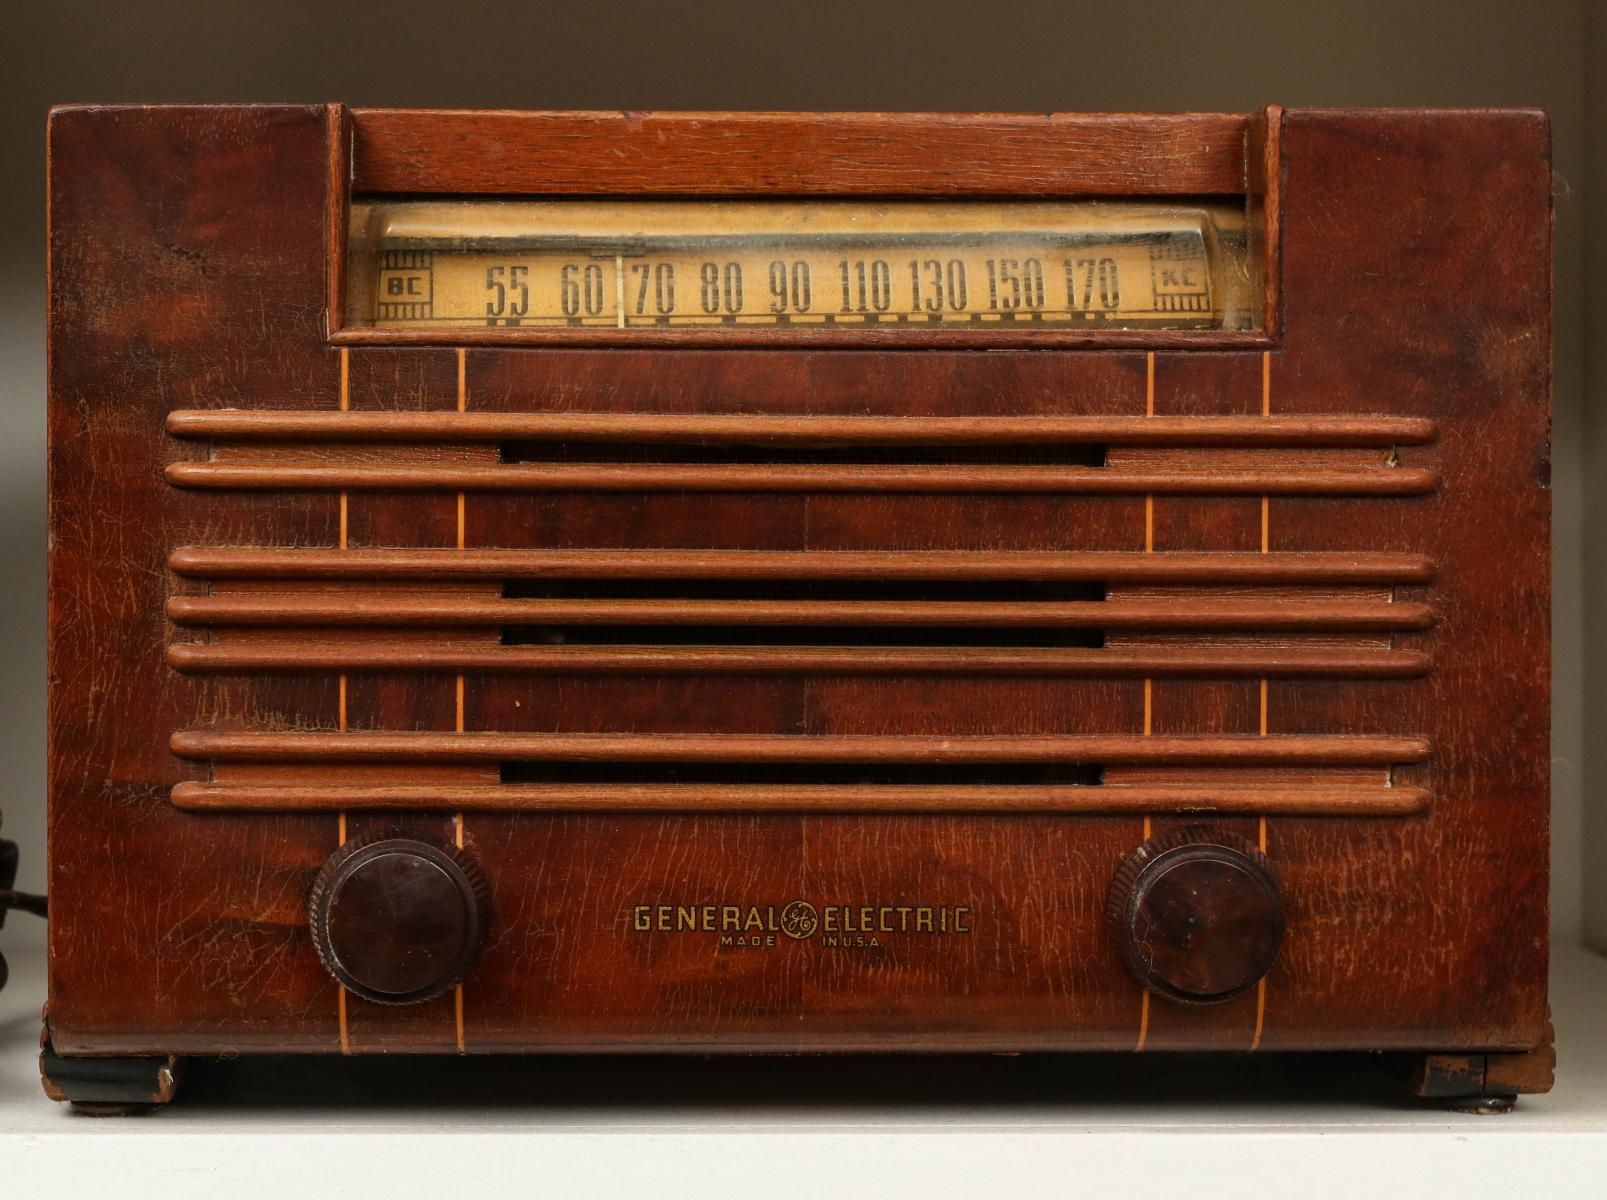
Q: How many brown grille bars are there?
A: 7